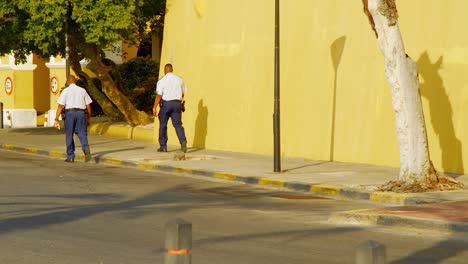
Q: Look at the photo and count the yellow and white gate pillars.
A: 2